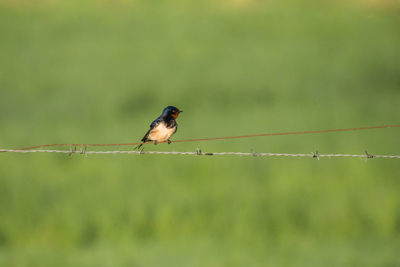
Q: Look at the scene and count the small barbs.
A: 7